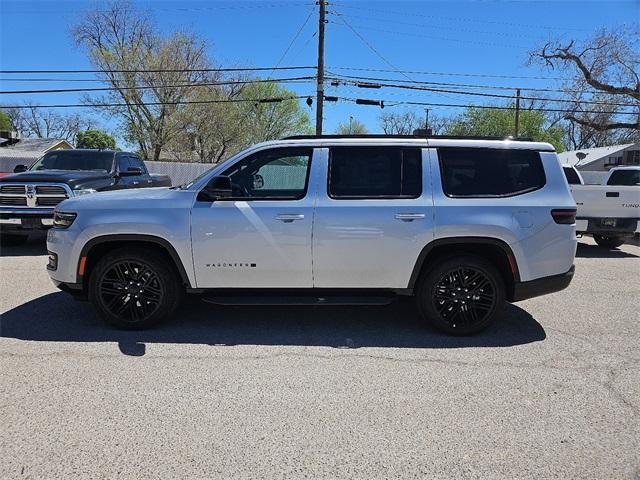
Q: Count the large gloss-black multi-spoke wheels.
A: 2